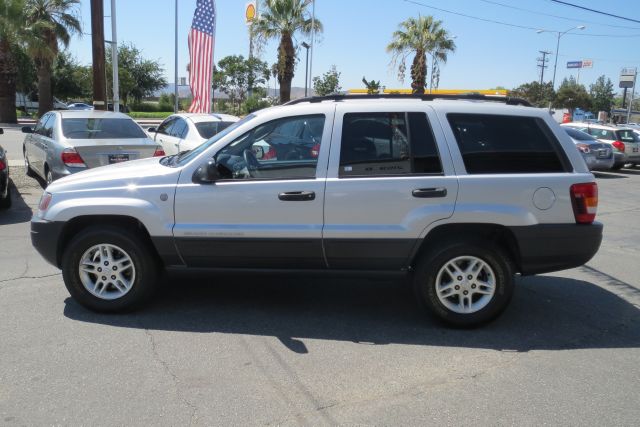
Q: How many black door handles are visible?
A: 2